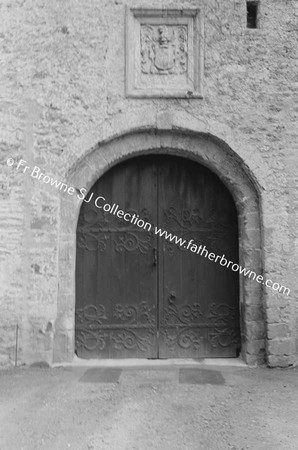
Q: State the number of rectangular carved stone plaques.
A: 1